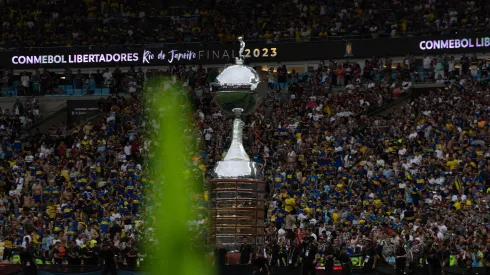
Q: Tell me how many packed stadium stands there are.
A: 2